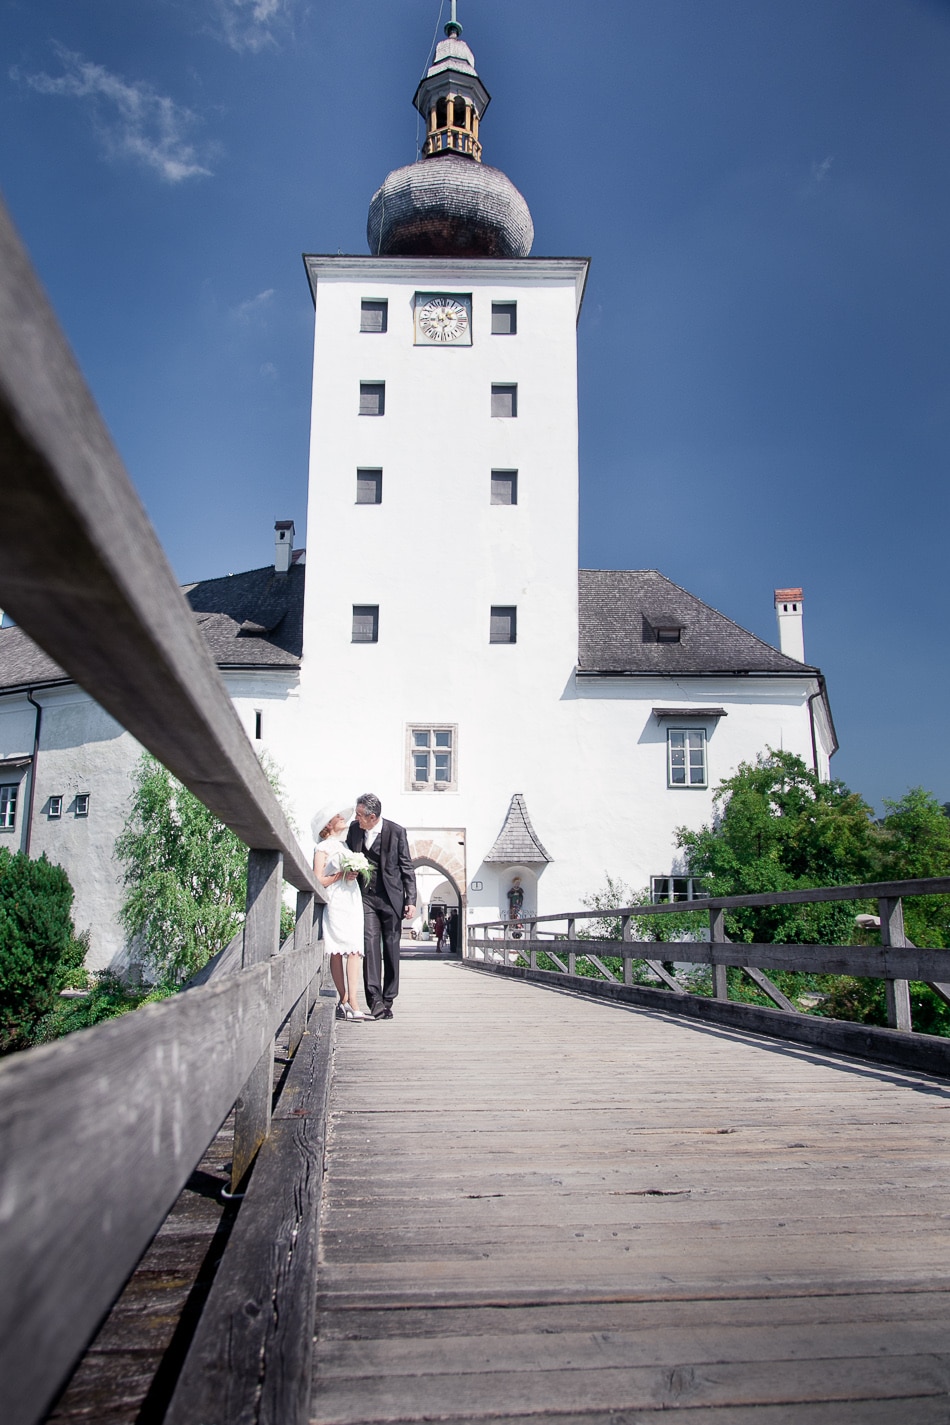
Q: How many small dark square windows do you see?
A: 8